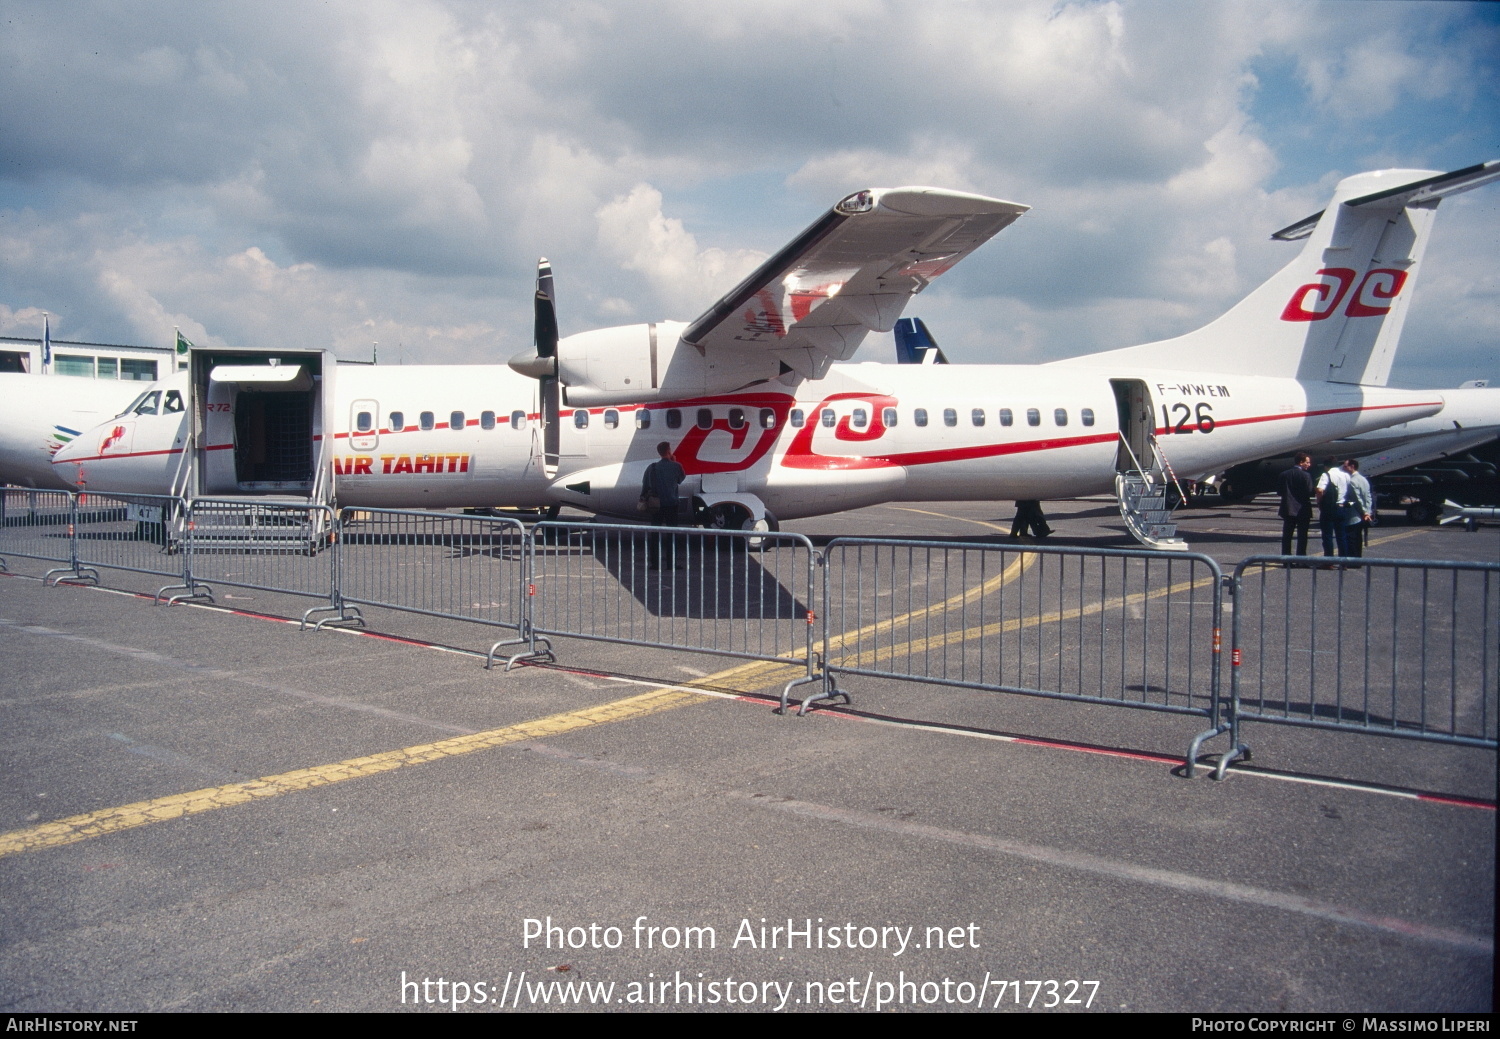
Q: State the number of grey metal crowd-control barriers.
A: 7